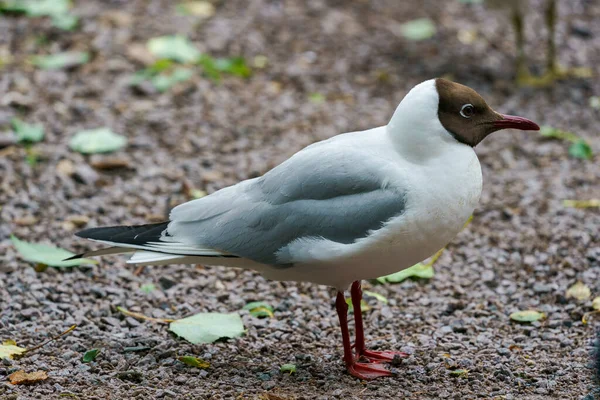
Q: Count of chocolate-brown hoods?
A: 1